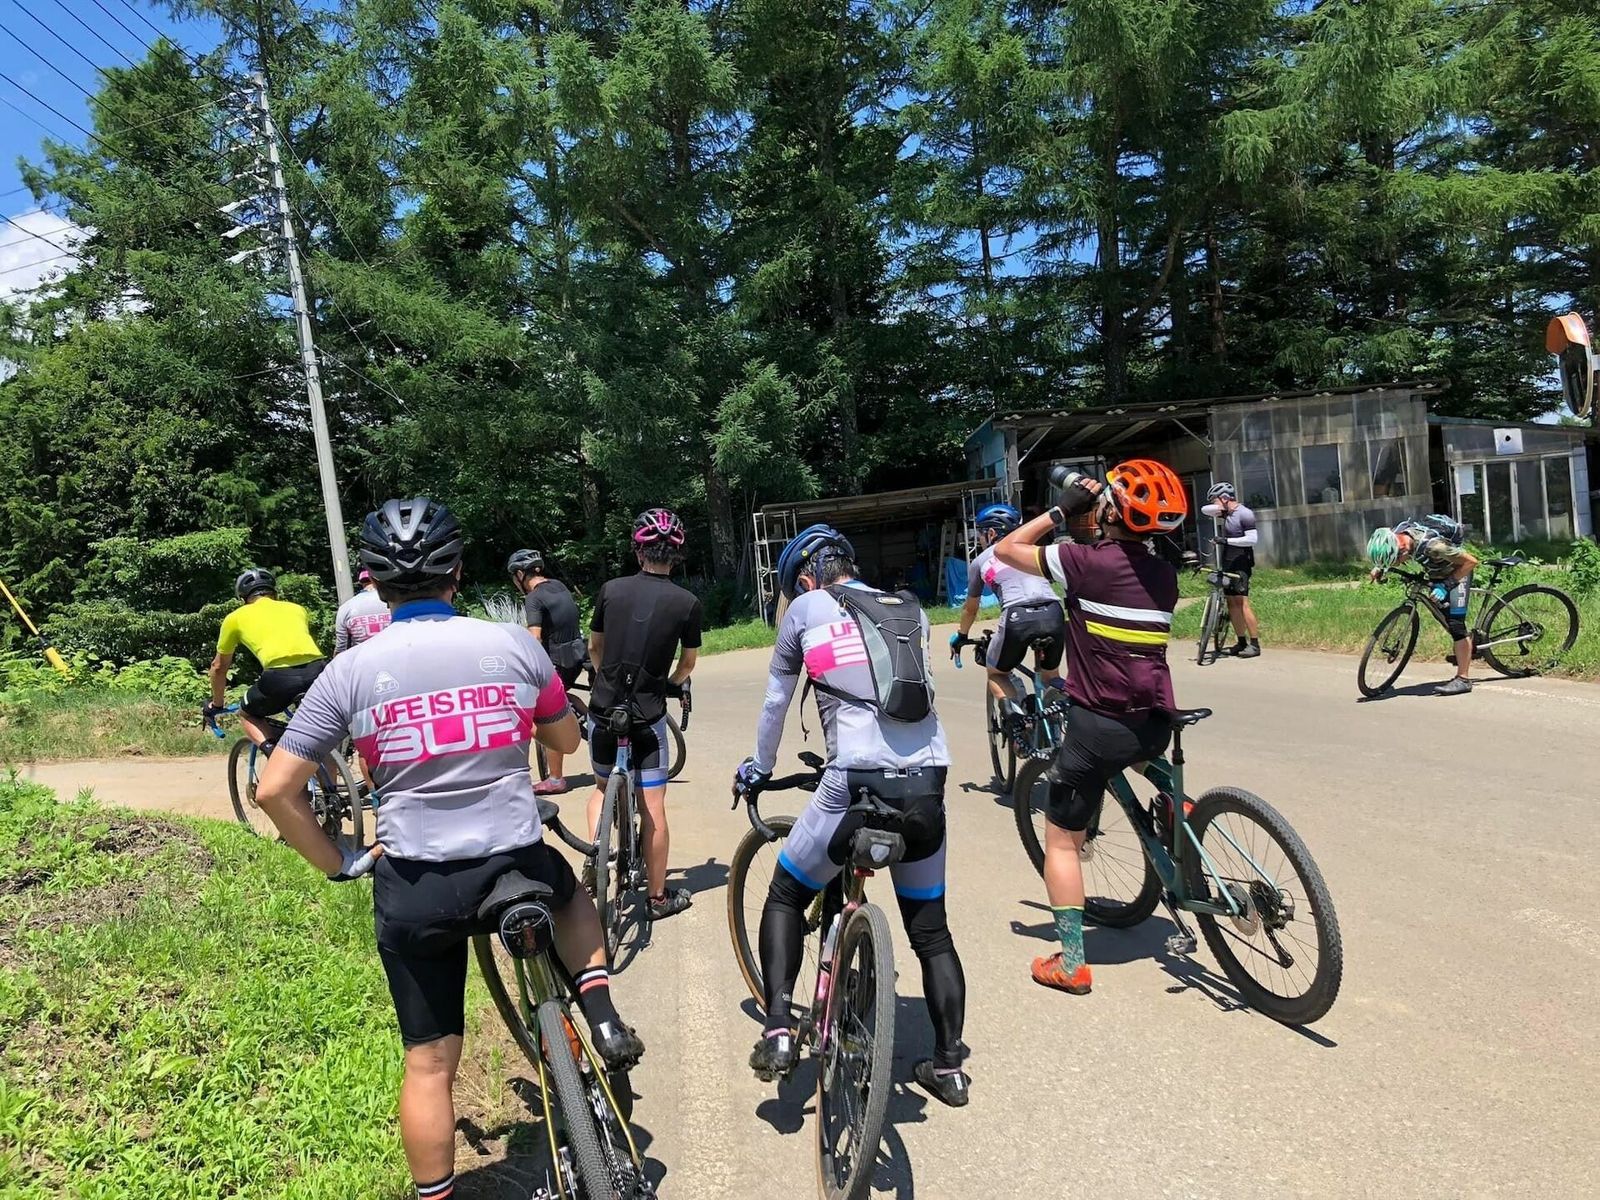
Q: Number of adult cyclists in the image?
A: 10